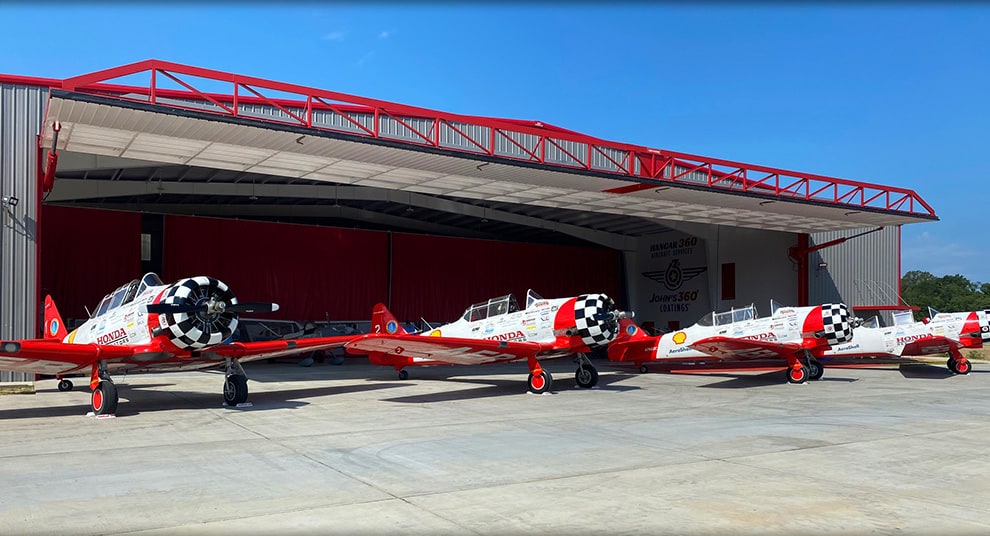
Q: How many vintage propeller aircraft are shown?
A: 4